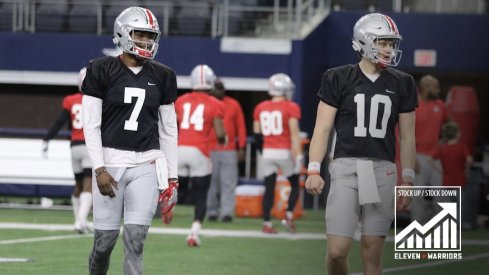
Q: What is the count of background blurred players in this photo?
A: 3